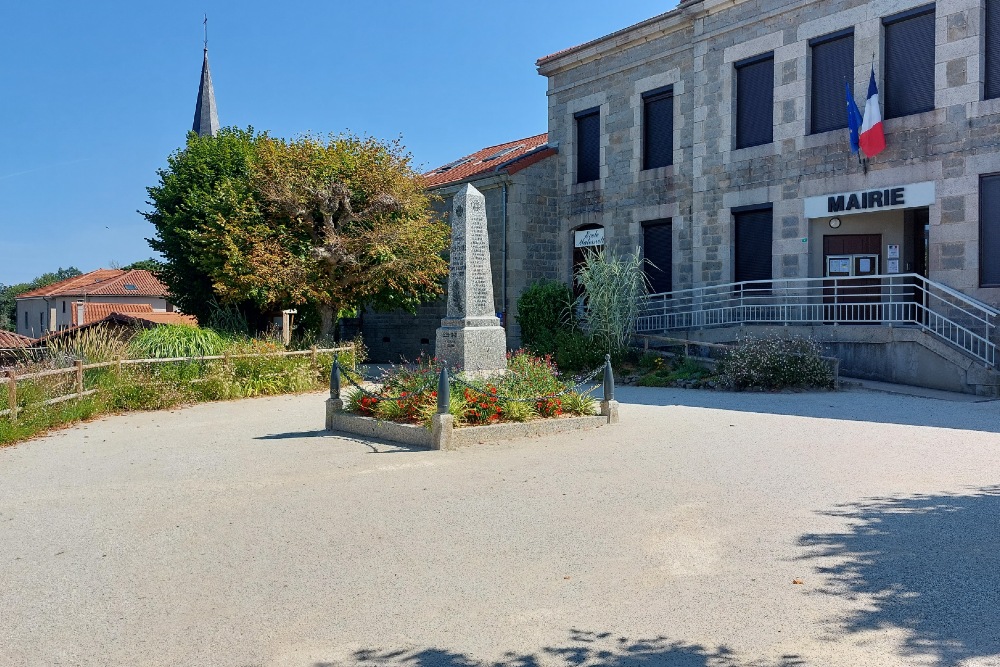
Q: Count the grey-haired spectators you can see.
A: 0